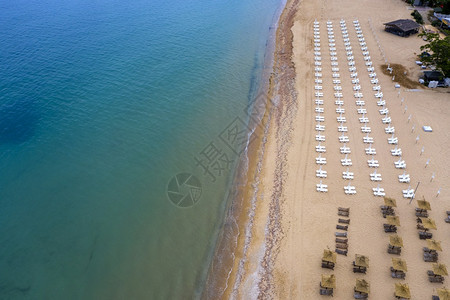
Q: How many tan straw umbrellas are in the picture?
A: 14